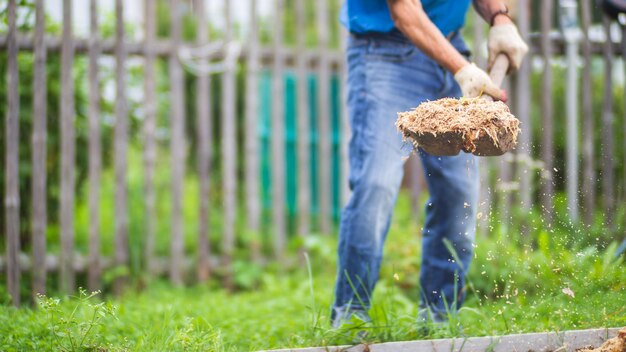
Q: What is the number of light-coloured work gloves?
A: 2